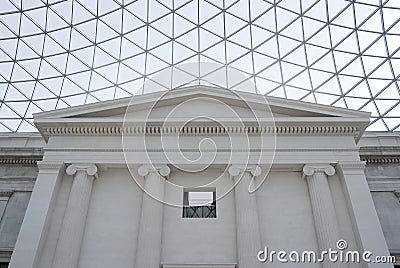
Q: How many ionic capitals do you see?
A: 4